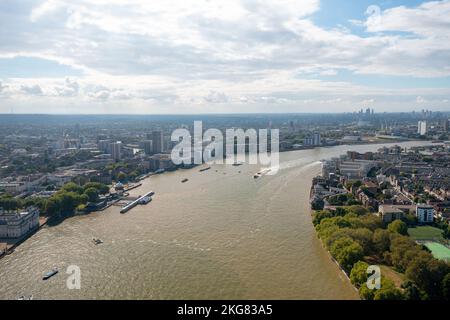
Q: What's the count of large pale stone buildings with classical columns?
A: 1